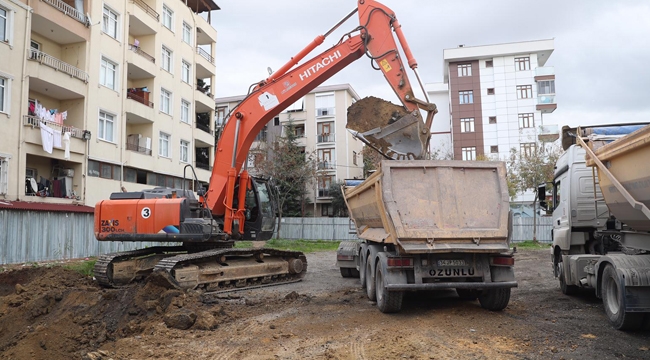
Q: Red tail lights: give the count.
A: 2